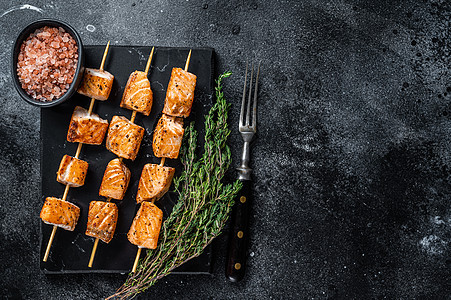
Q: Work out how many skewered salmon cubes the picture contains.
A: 12